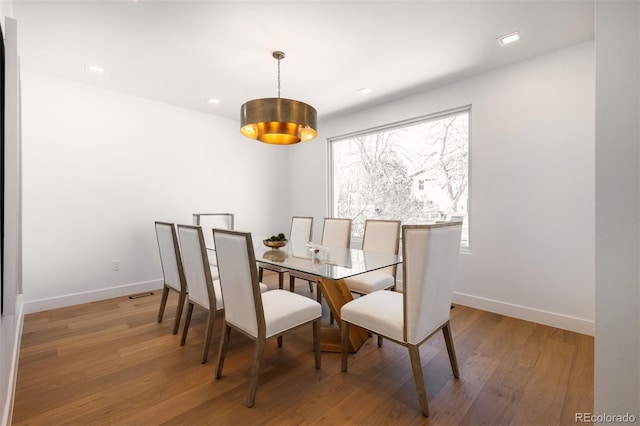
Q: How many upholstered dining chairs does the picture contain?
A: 8